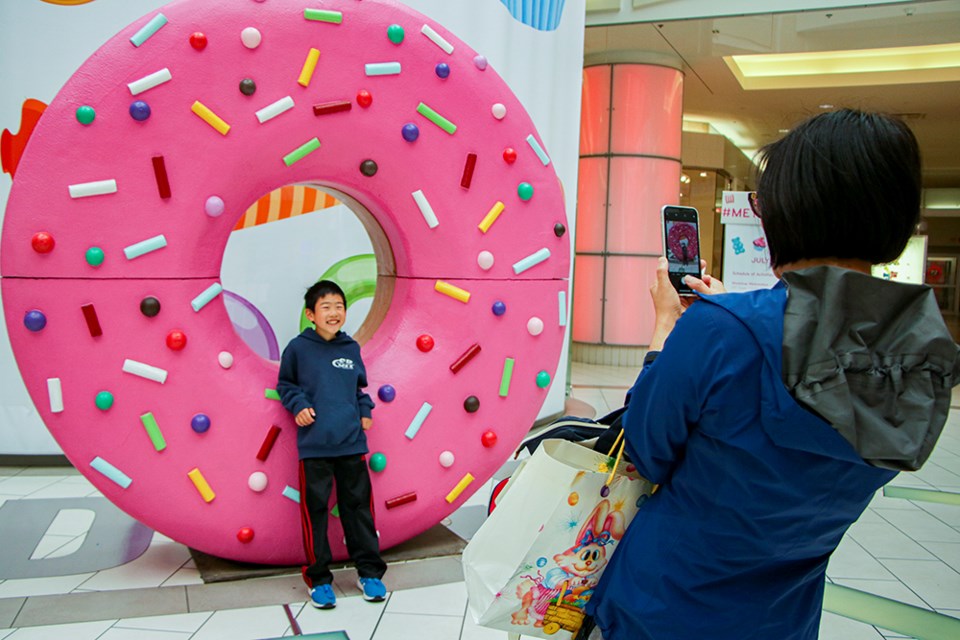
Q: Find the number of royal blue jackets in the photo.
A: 1